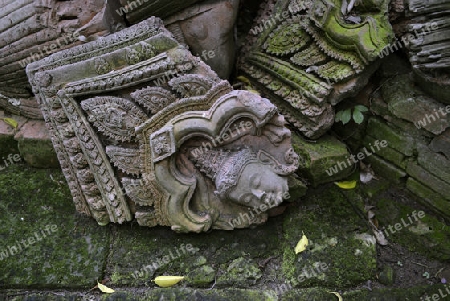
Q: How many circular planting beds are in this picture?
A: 0